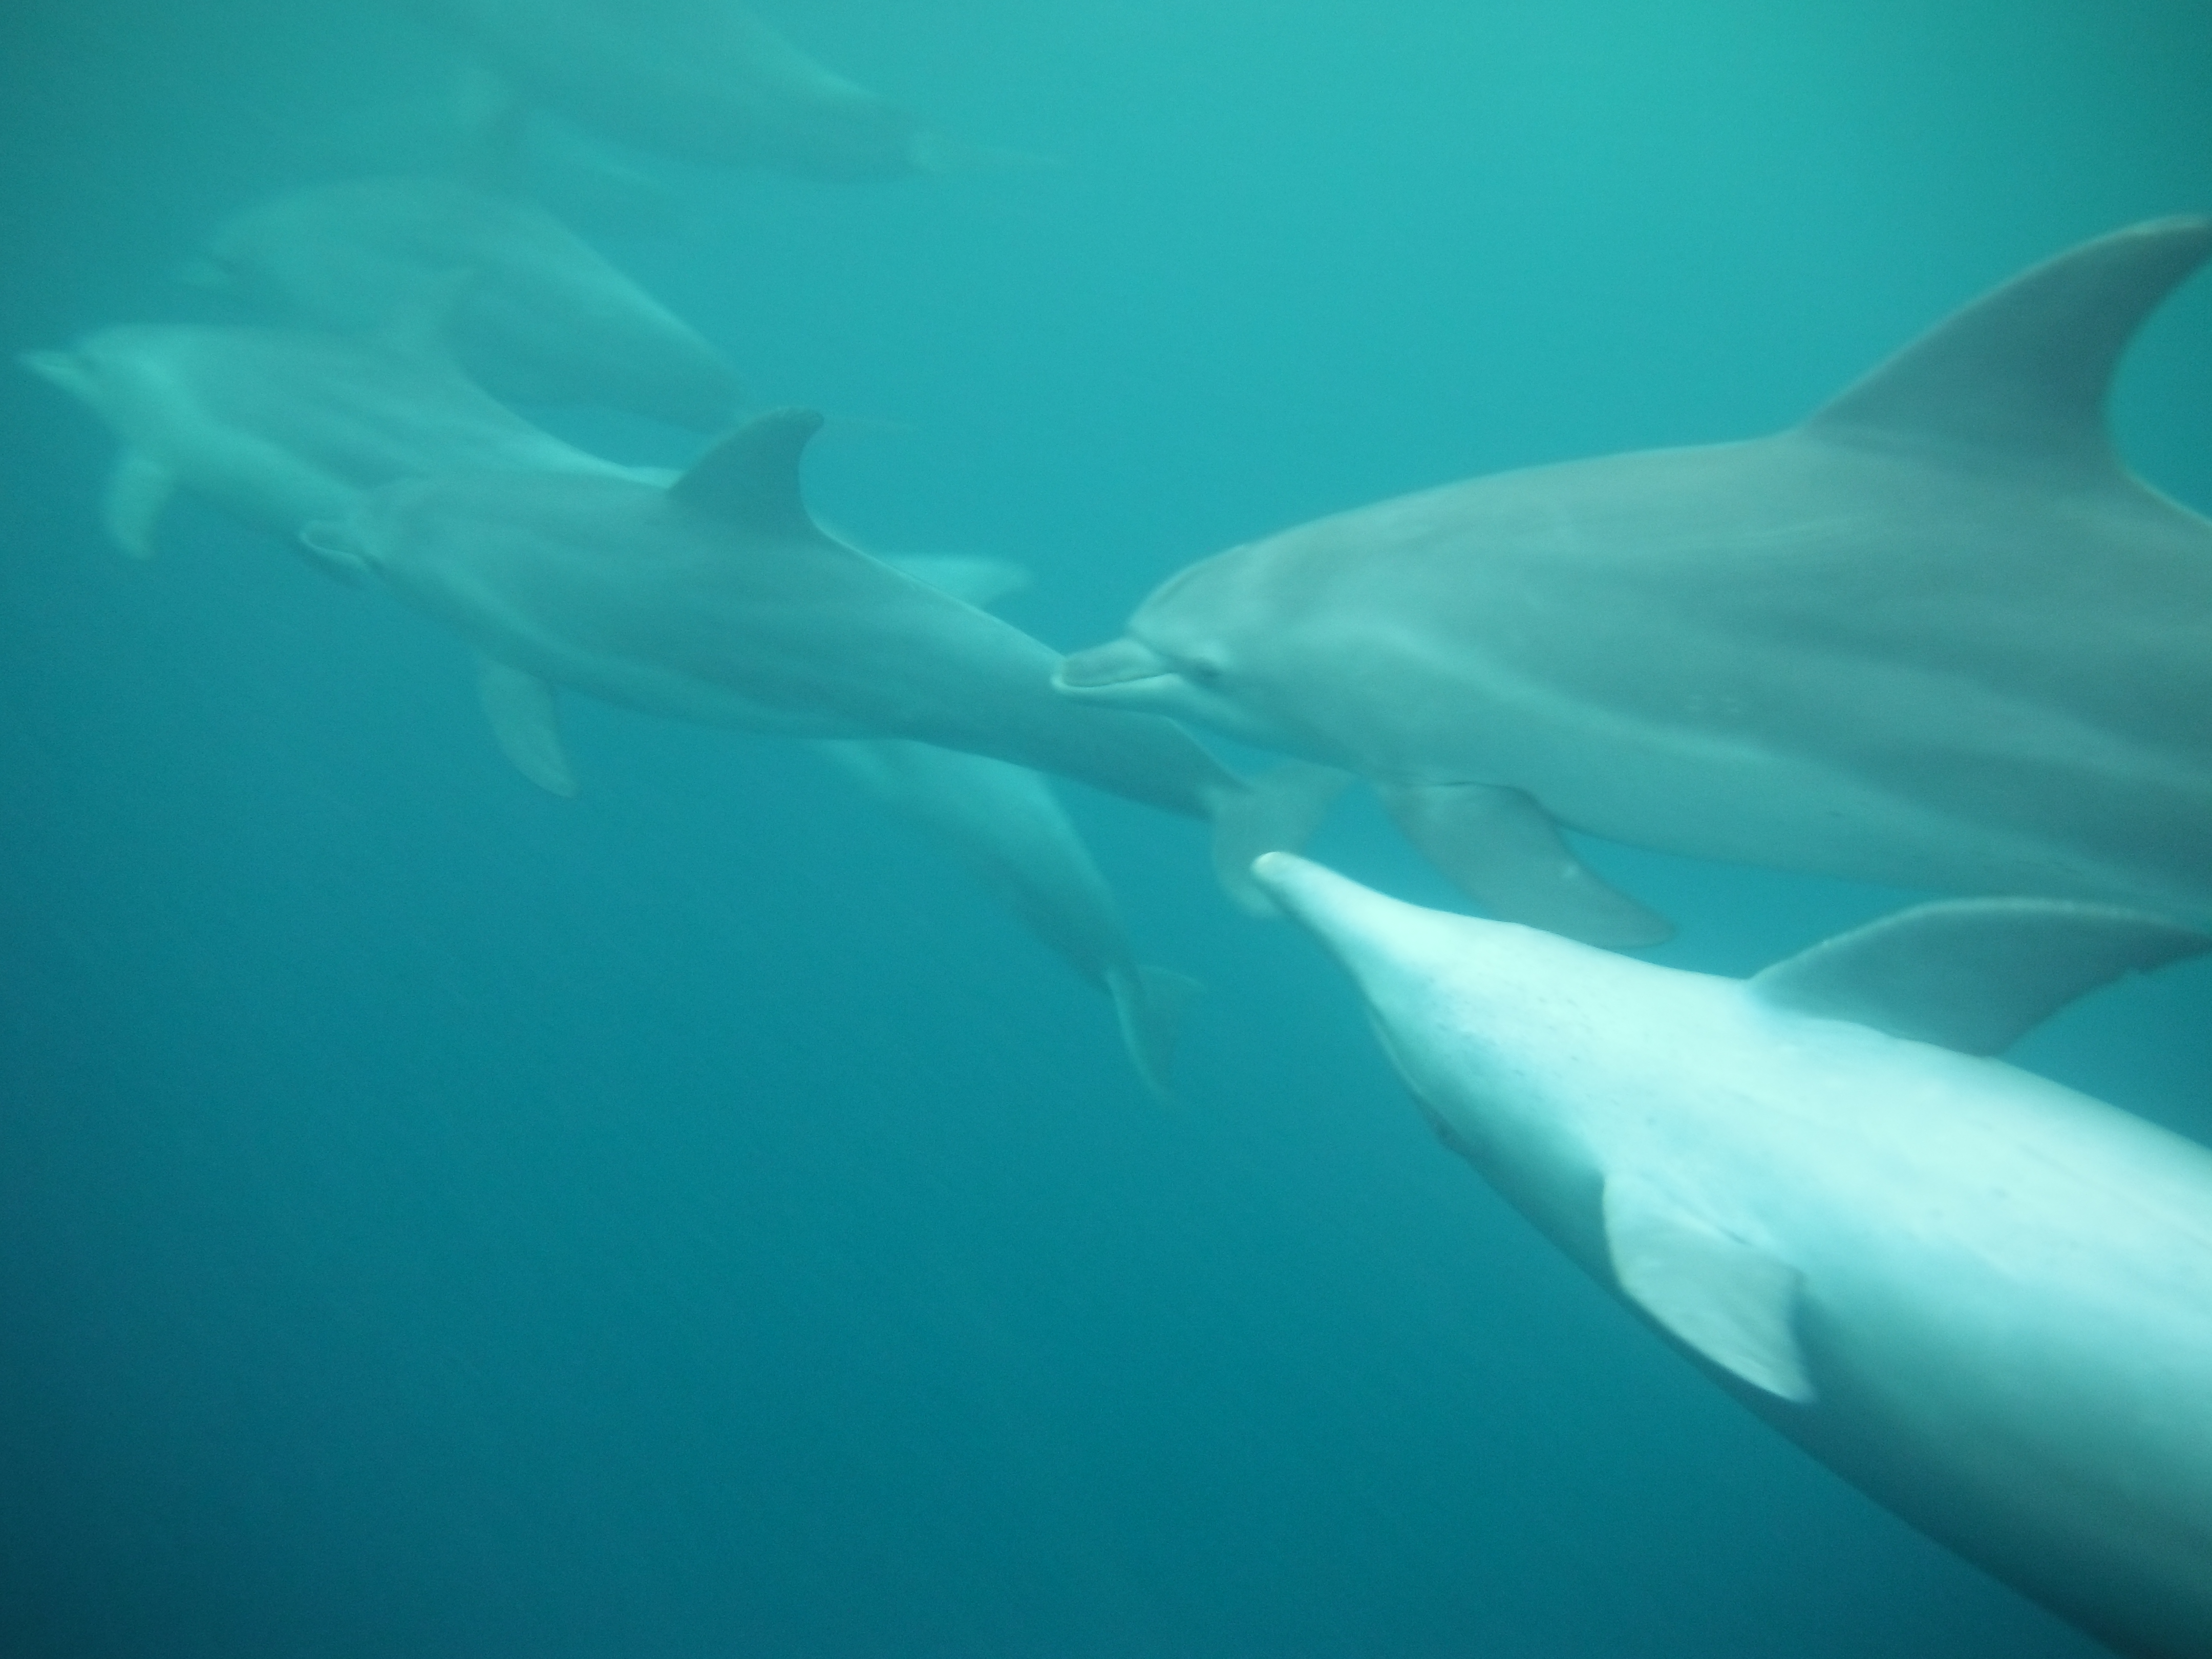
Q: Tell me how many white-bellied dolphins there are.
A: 1